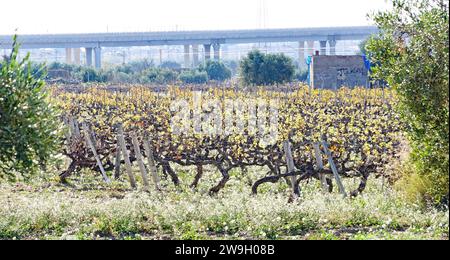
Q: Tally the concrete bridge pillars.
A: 12